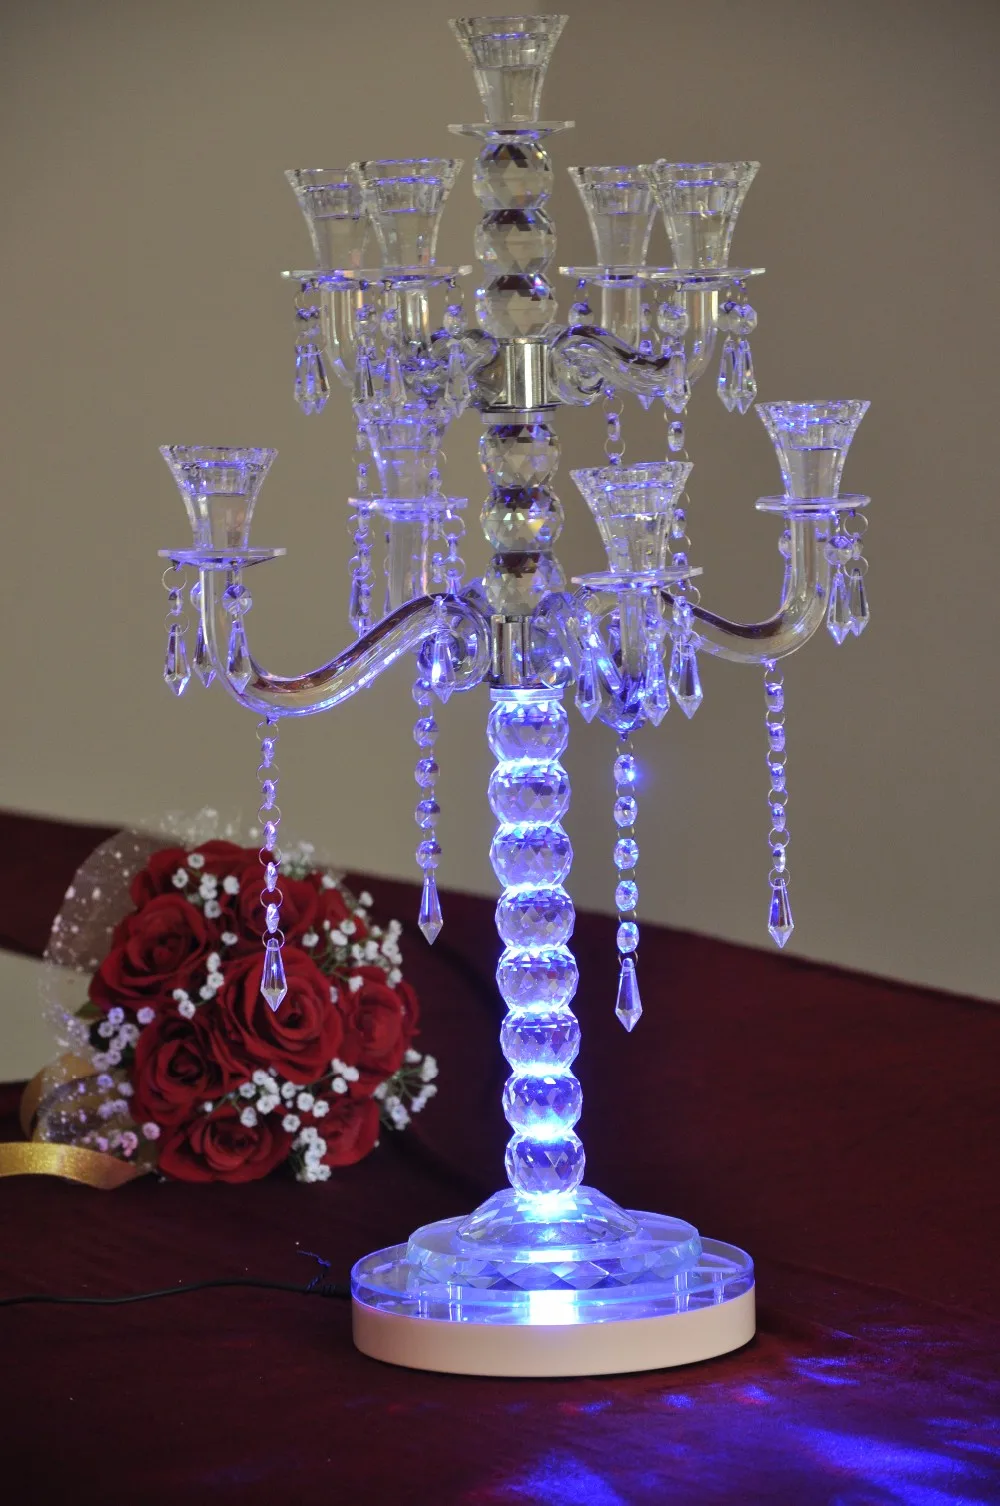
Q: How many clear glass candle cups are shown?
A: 9